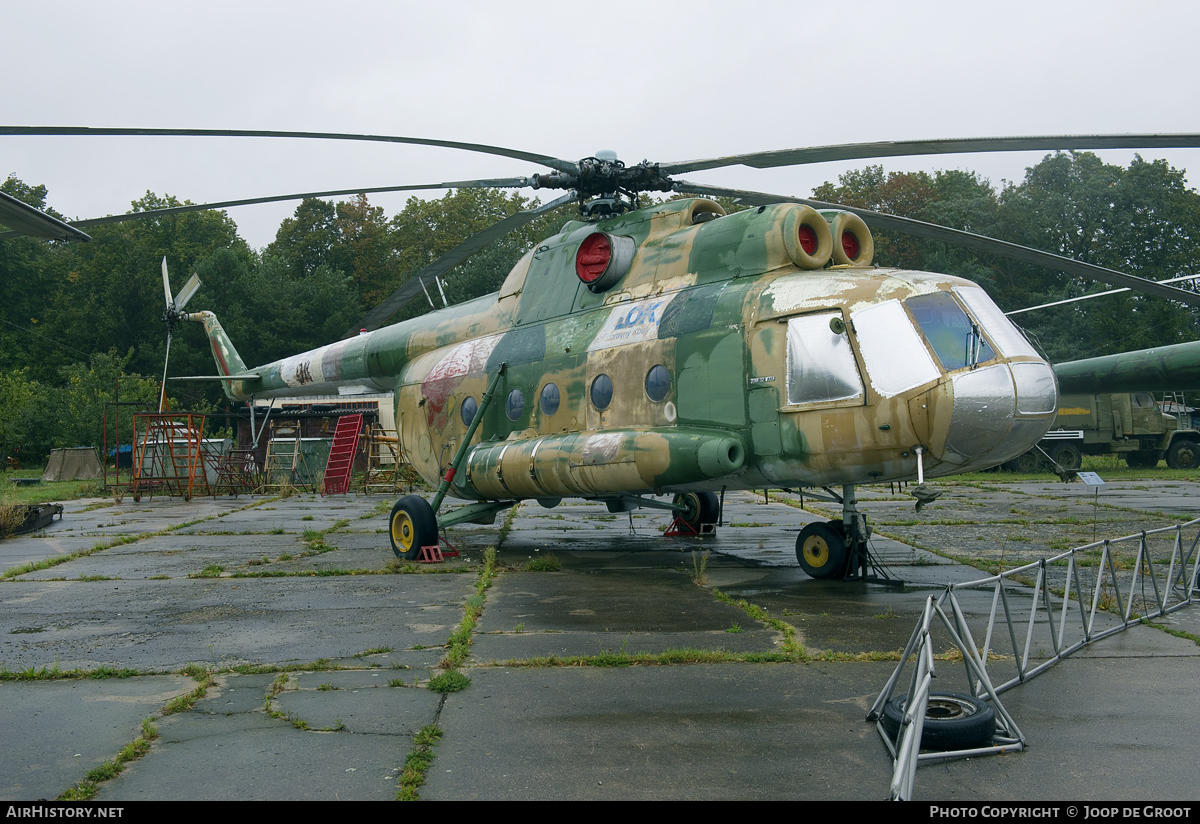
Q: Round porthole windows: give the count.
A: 5